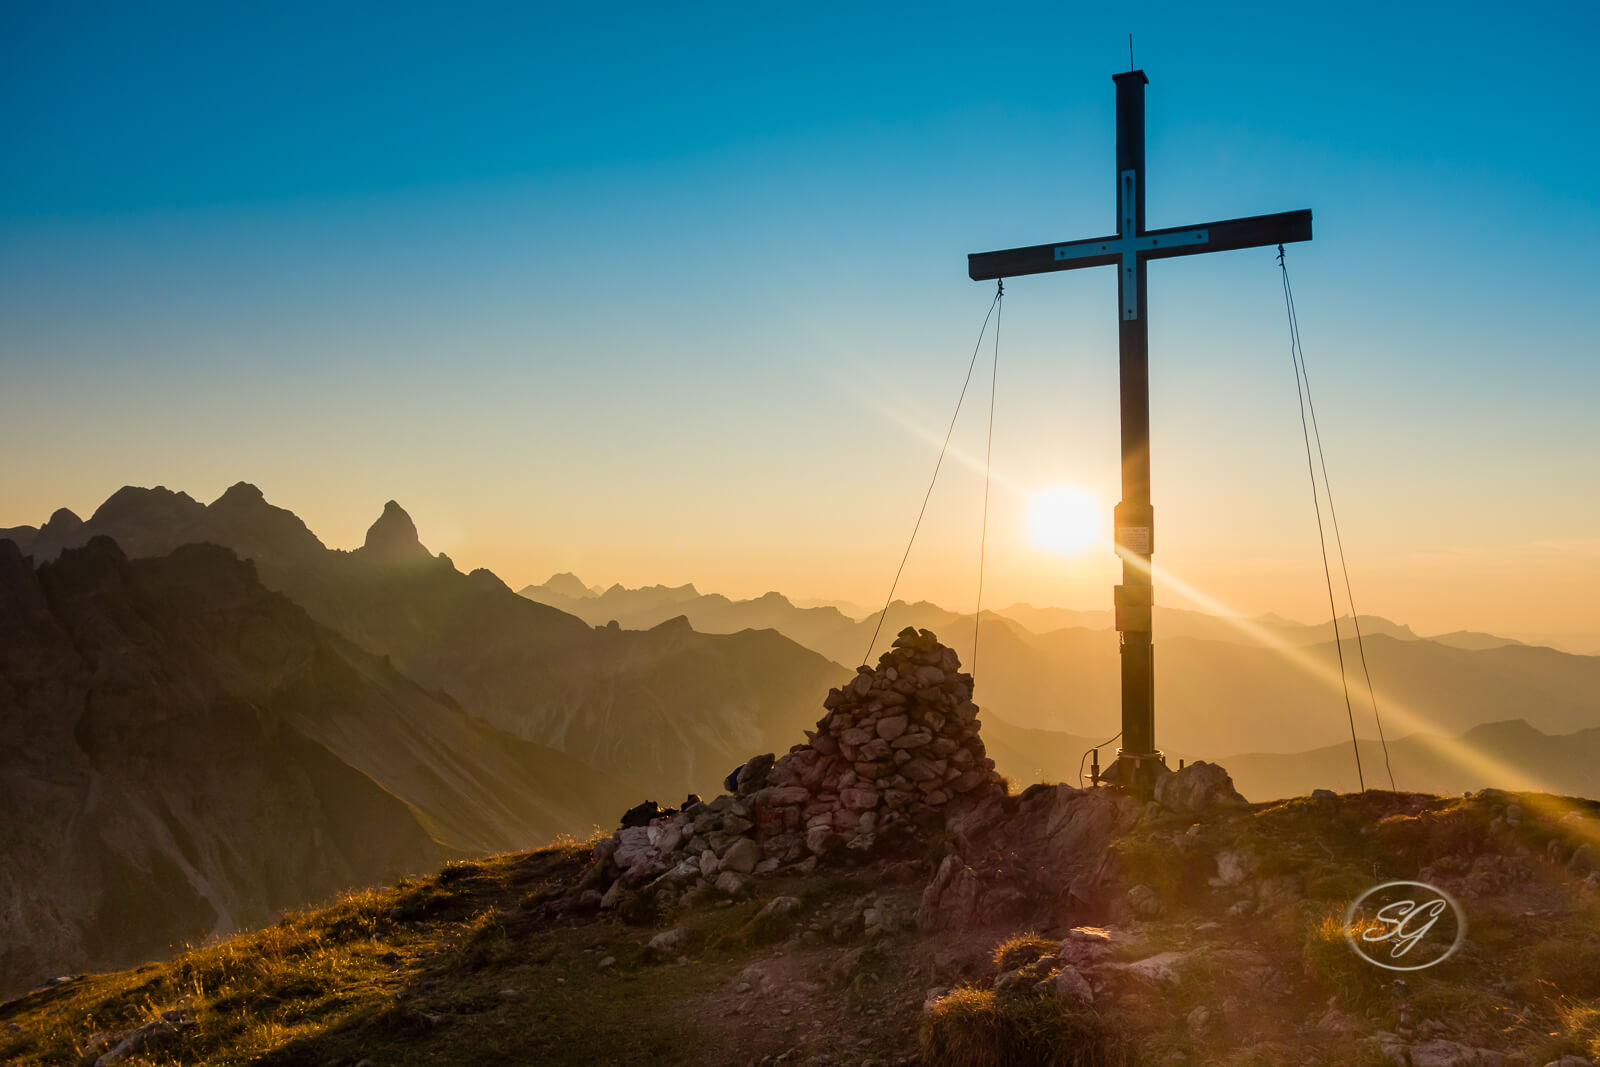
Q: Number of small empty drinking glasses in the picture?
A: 0